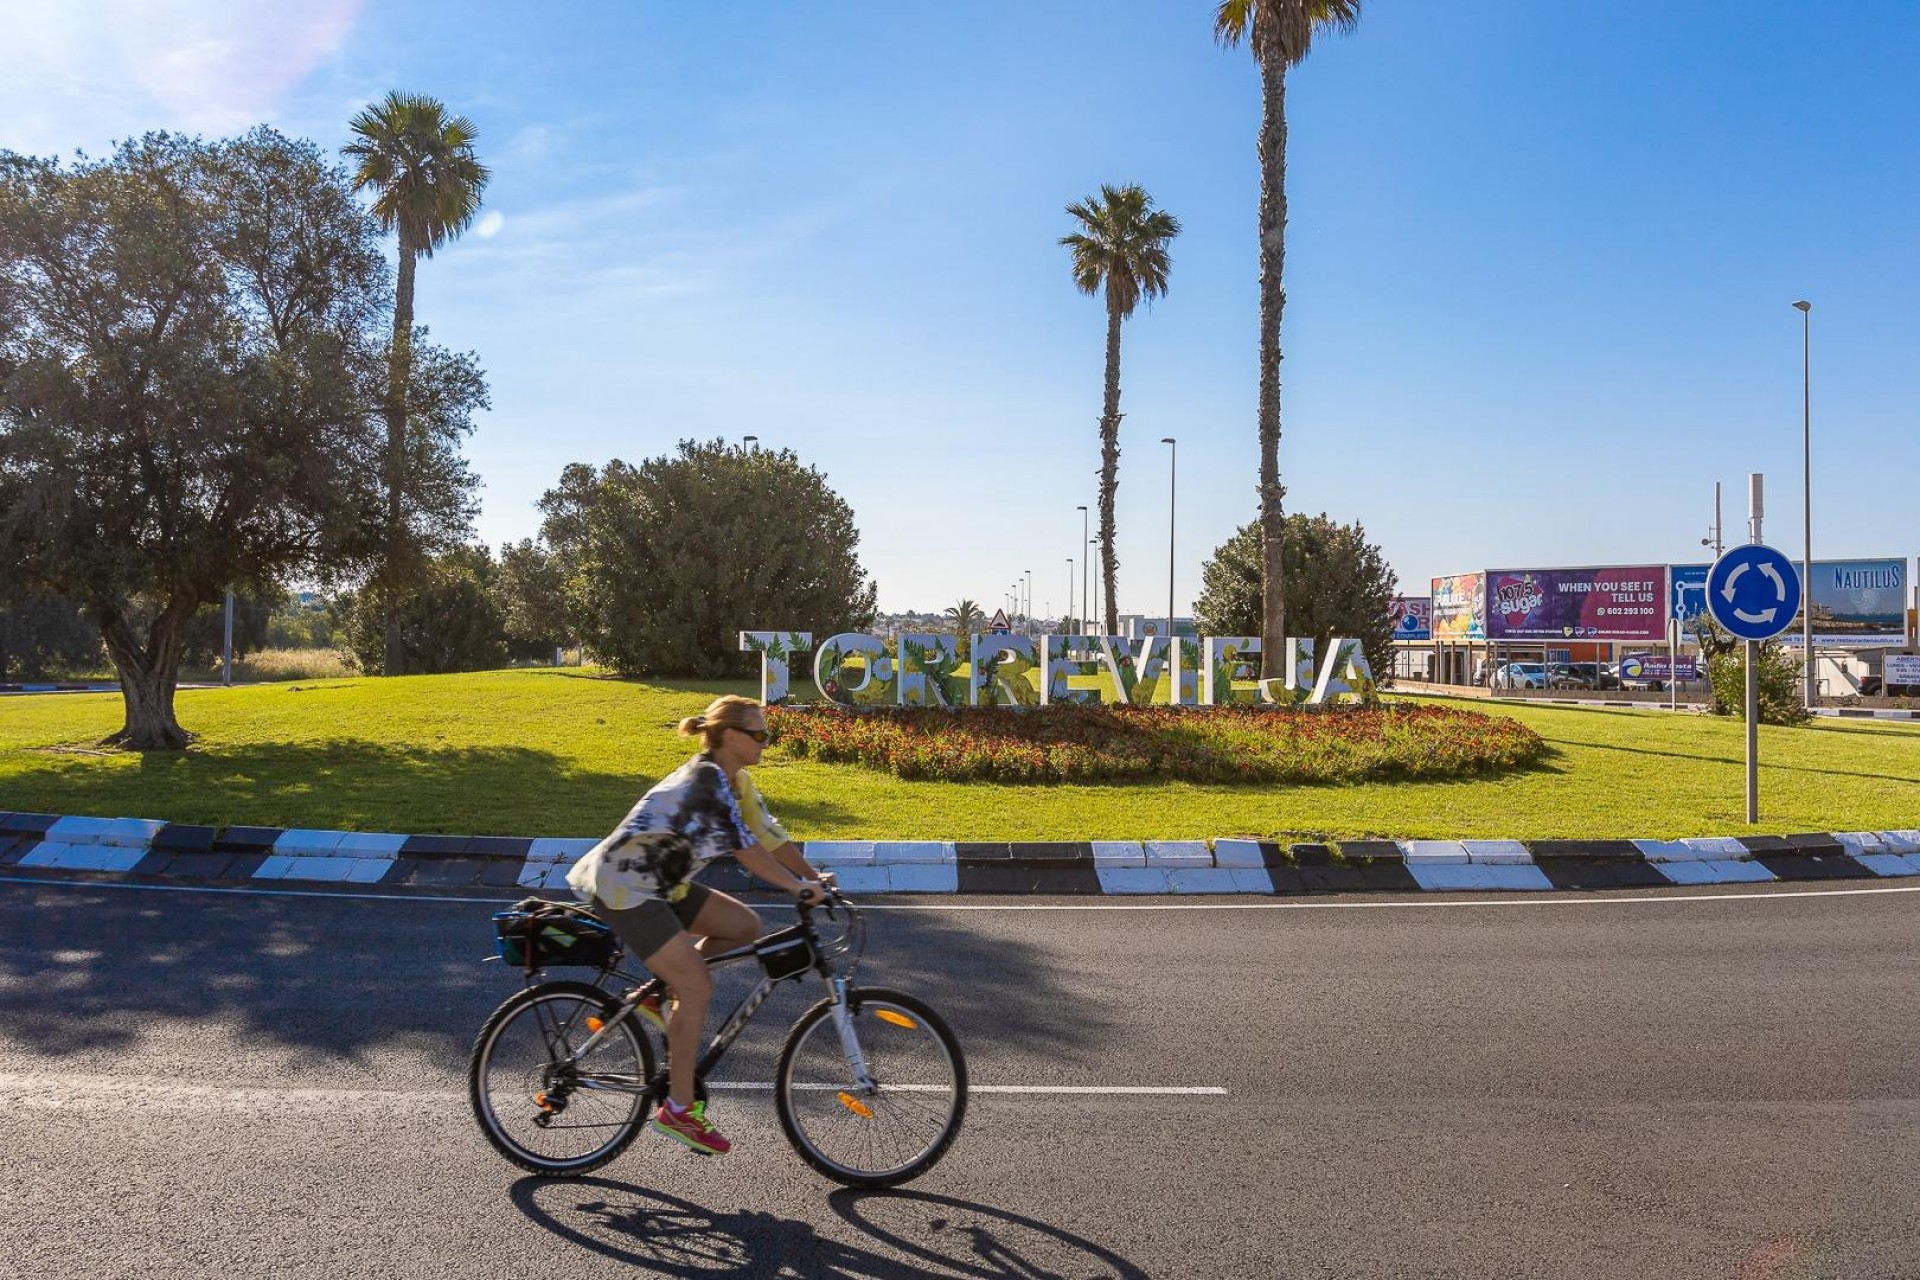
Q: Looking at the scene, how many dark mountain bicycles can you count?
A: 1